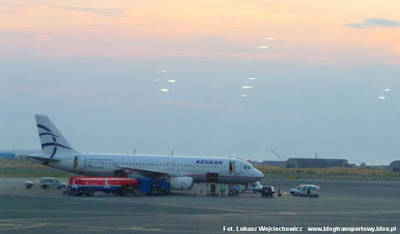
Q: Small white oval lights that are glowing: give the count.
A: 11